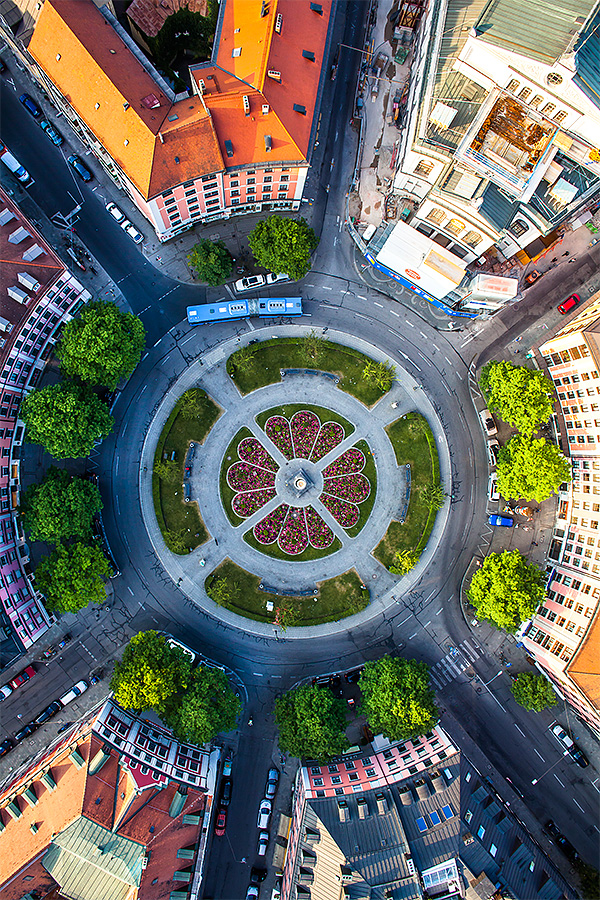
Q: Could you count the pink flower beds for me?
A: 12